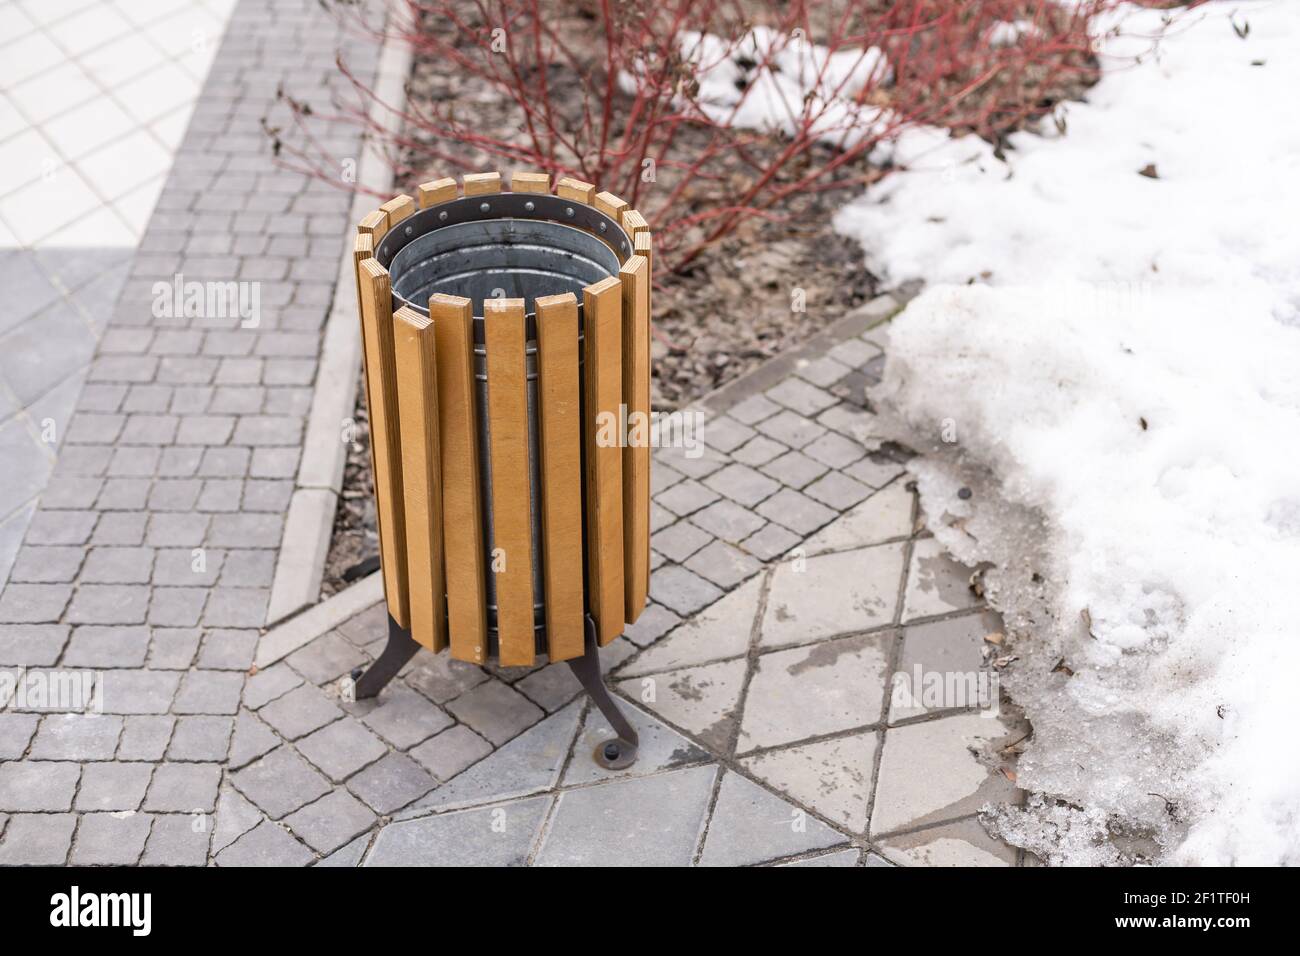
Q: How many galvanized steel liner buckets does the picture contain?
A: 1